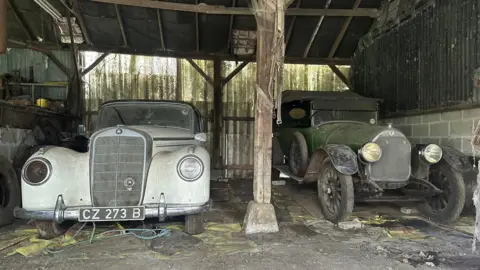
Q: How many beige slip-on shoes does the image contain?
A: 0